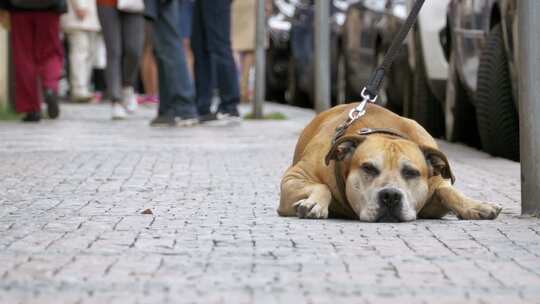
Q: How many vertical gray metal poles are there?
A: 3